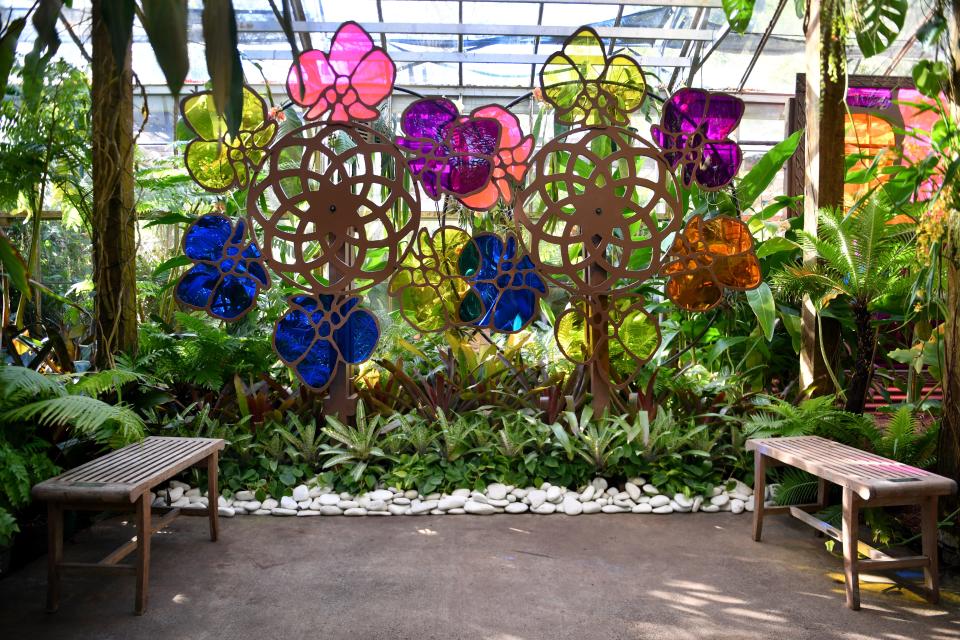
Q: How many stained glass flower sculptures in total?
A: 12